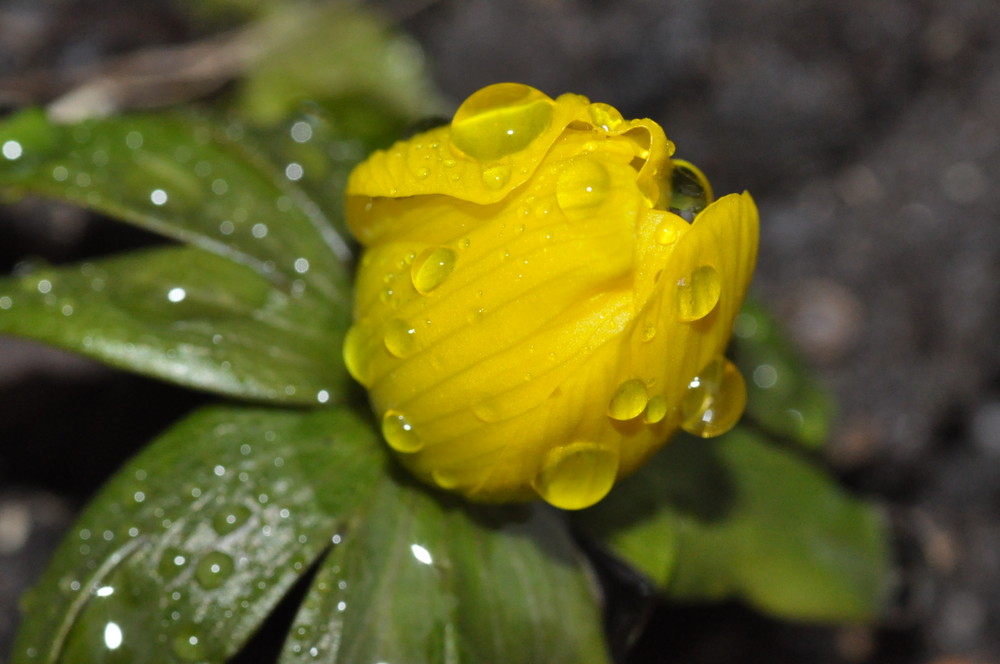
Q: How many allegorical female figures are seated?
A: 0